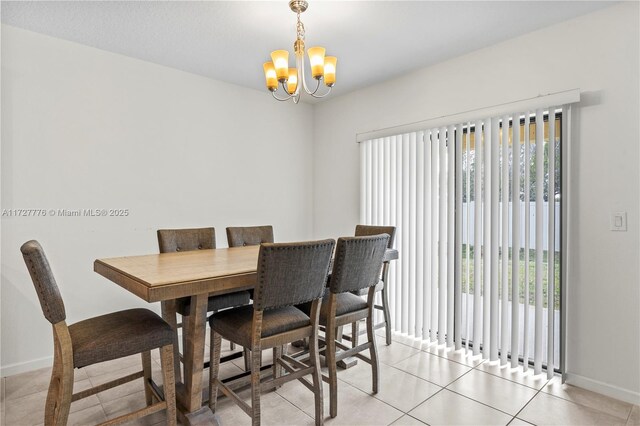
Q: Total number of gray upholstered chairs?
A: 6